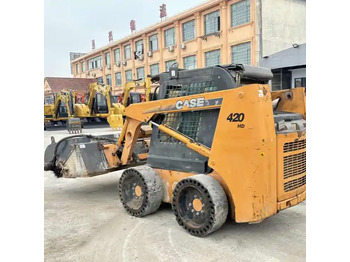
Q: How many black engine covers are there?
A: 1